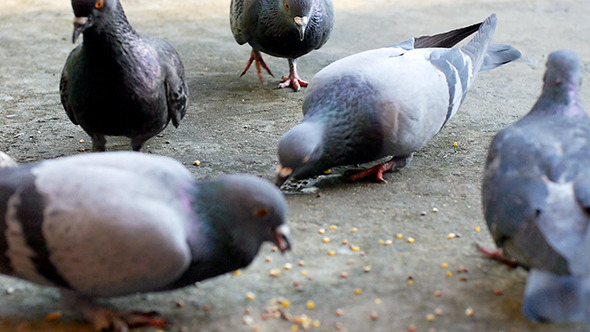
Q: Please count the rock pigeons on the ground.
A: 5